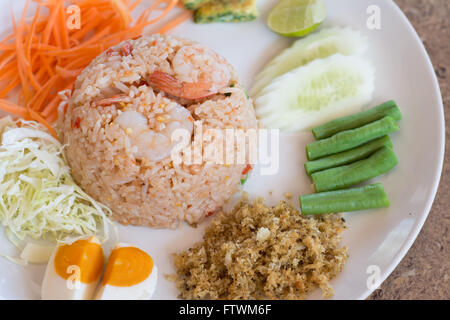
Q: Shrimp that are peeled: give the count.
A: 2